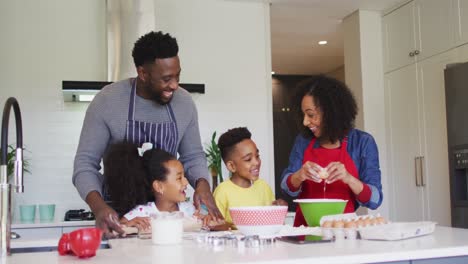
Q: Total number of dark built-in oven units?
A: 1